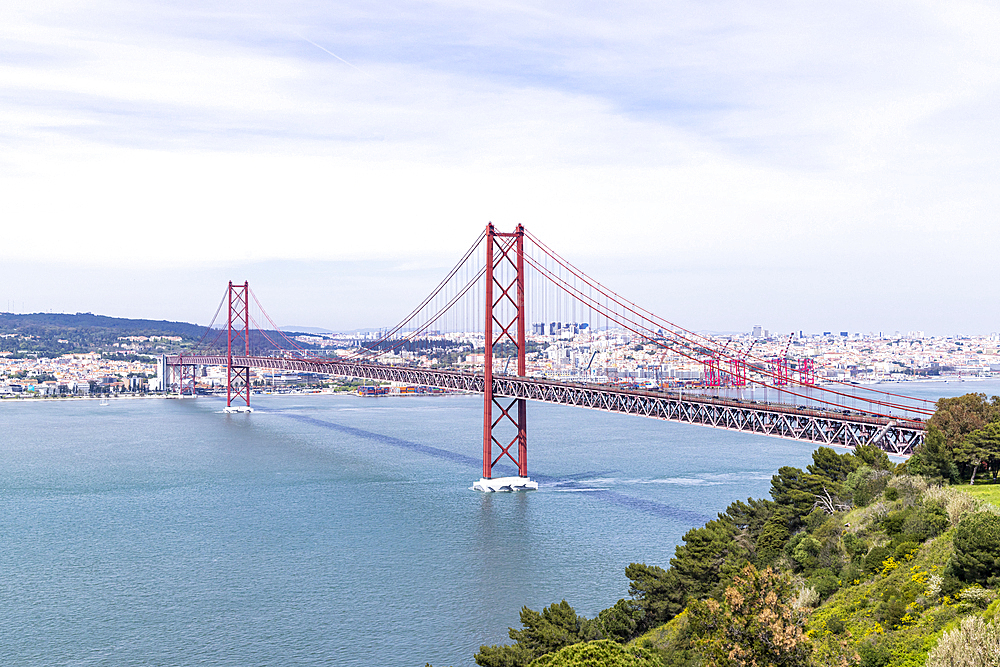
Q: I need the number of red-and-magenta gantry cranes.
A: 4